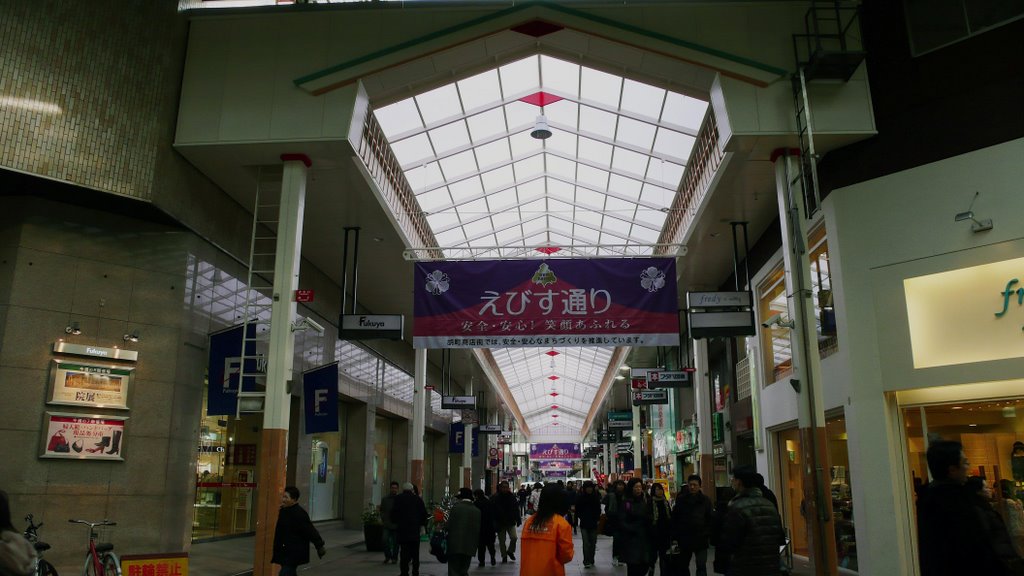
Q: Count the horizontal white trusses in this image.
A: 1